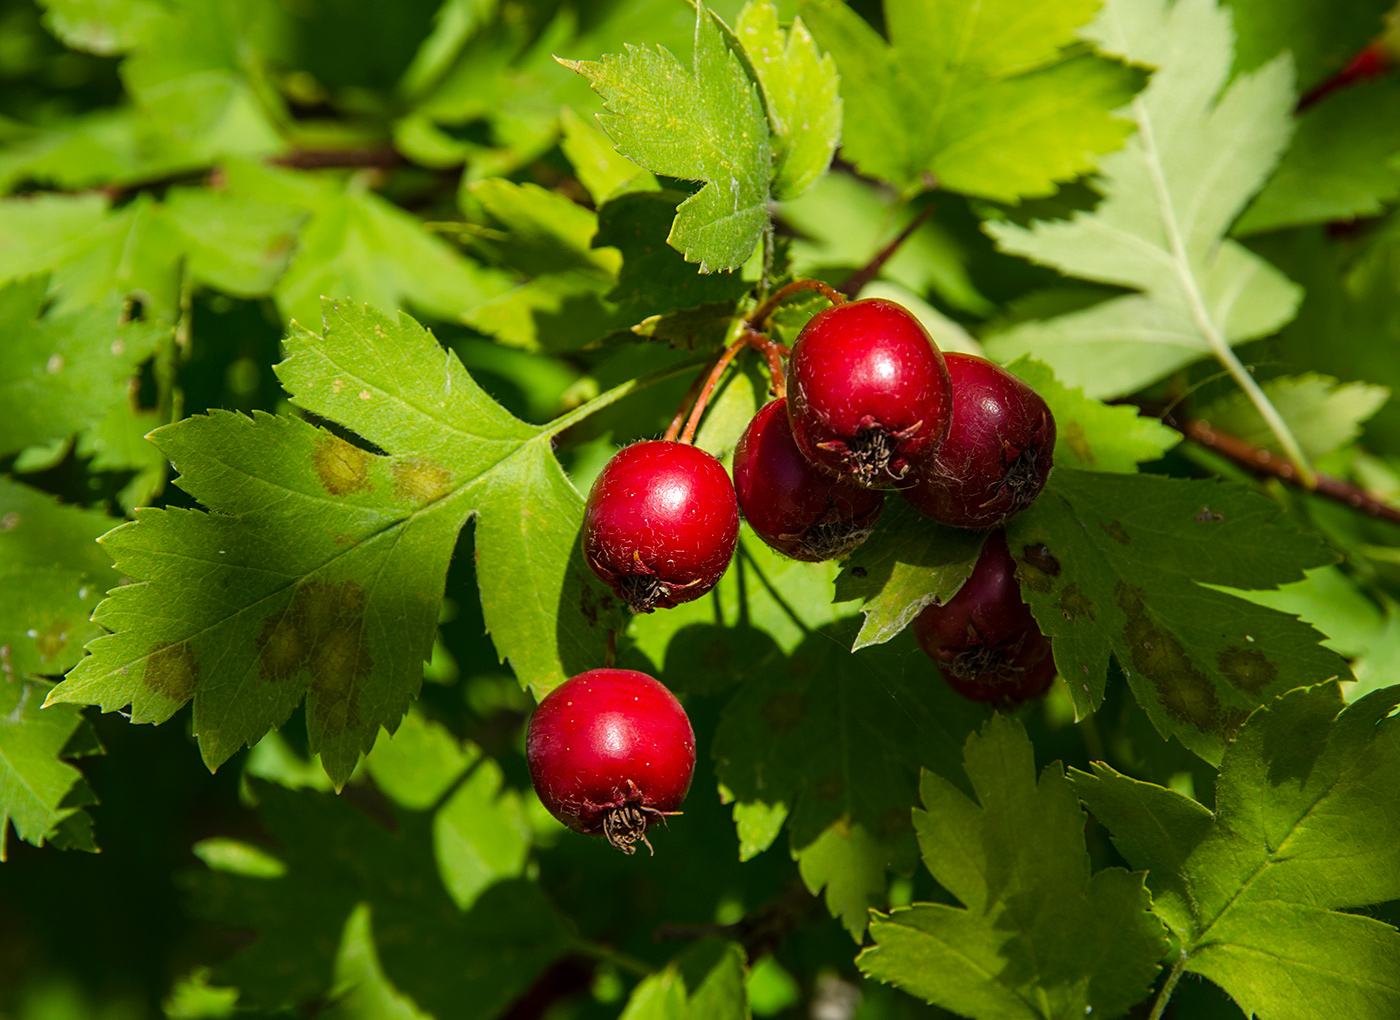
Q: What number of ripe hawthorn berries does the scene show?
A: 6